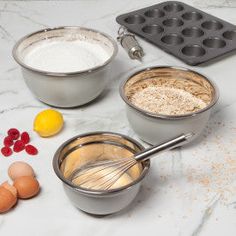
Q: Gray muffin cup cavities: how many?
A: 12